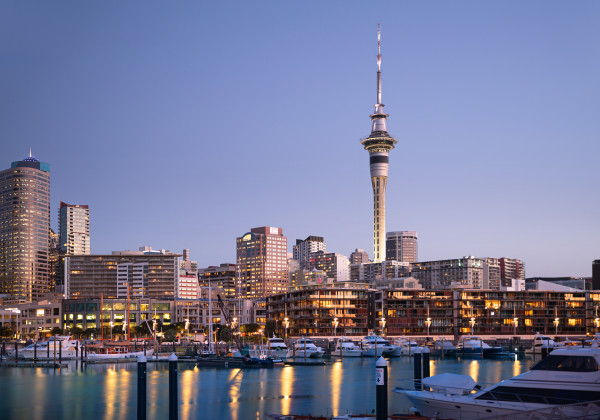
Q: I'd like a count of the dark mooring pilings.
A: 5